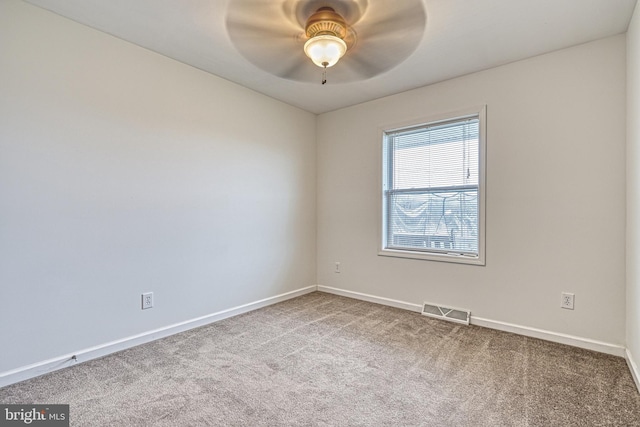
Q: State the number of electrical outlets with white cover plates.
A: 3